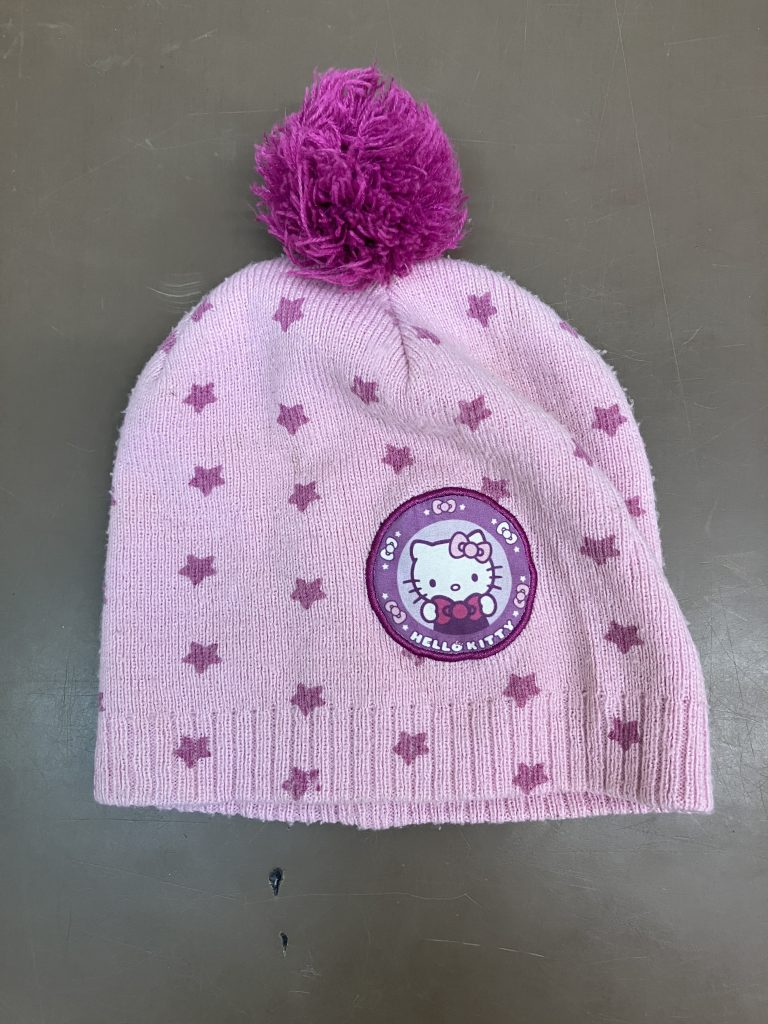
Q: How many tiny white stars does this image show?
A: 10